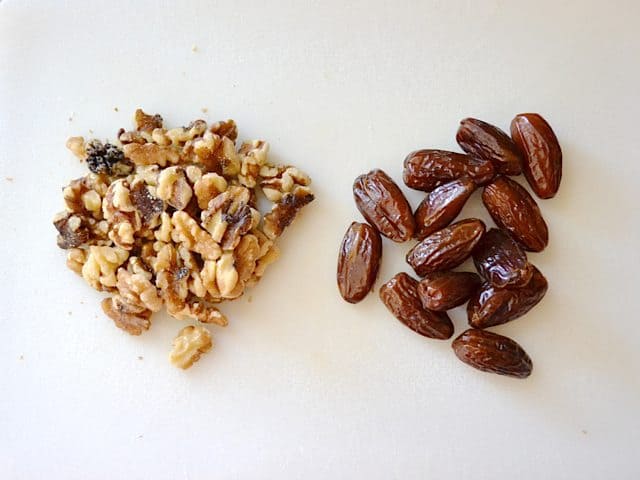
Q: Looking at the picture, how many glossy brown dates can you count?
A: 13